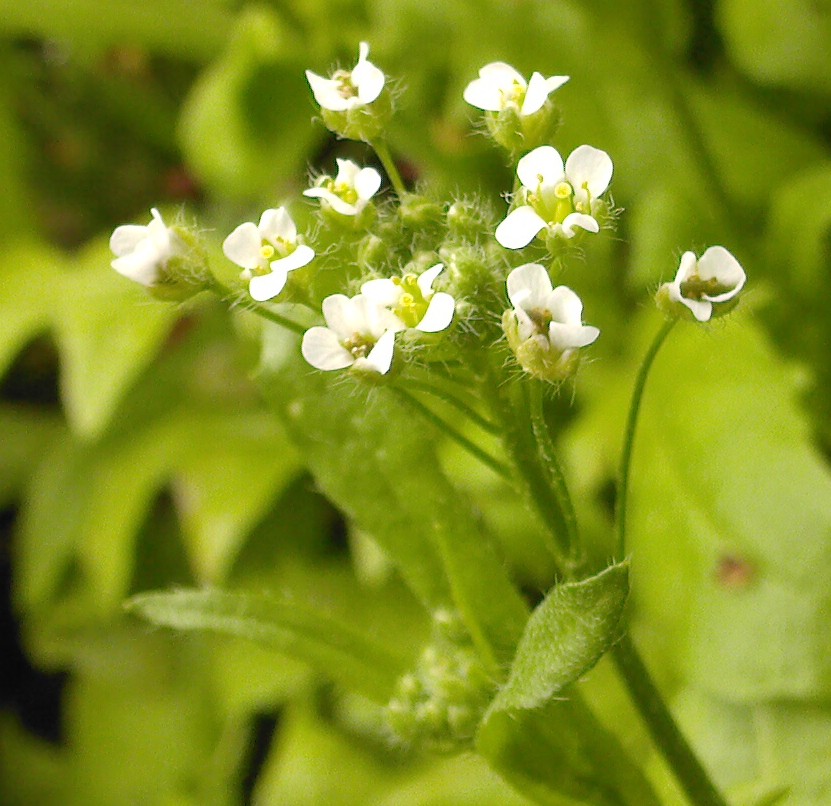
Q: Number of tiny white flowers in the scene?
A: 10